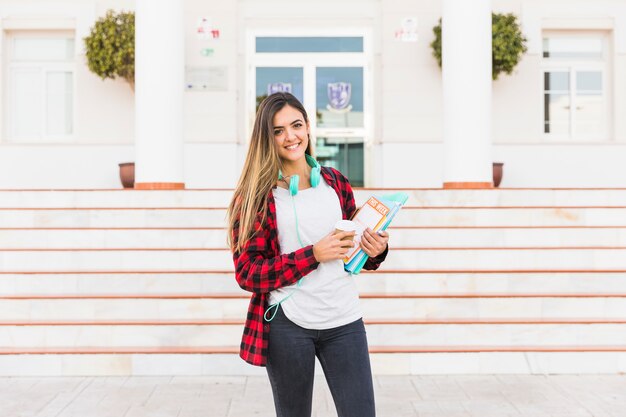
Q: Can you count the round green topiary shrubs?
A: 2